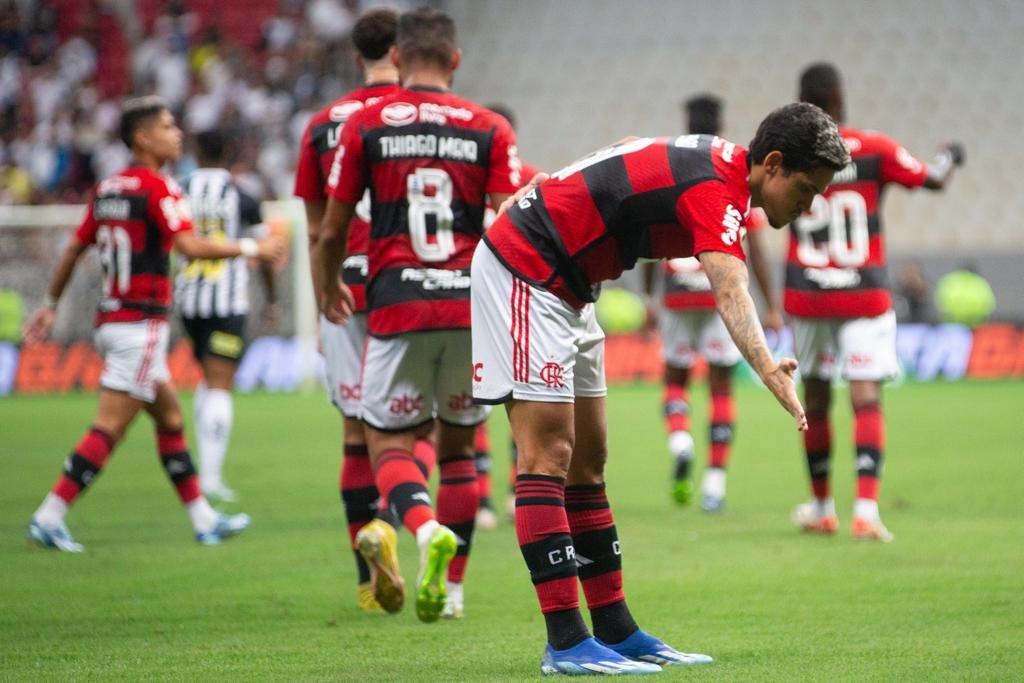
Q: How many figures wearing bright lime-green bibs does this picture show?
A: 3